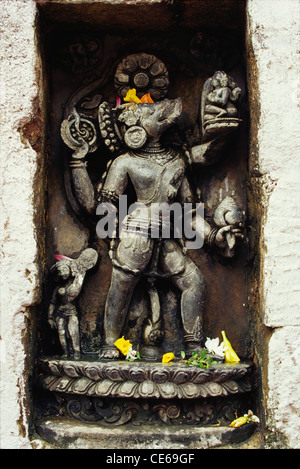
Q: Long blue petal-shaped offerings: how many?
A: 0